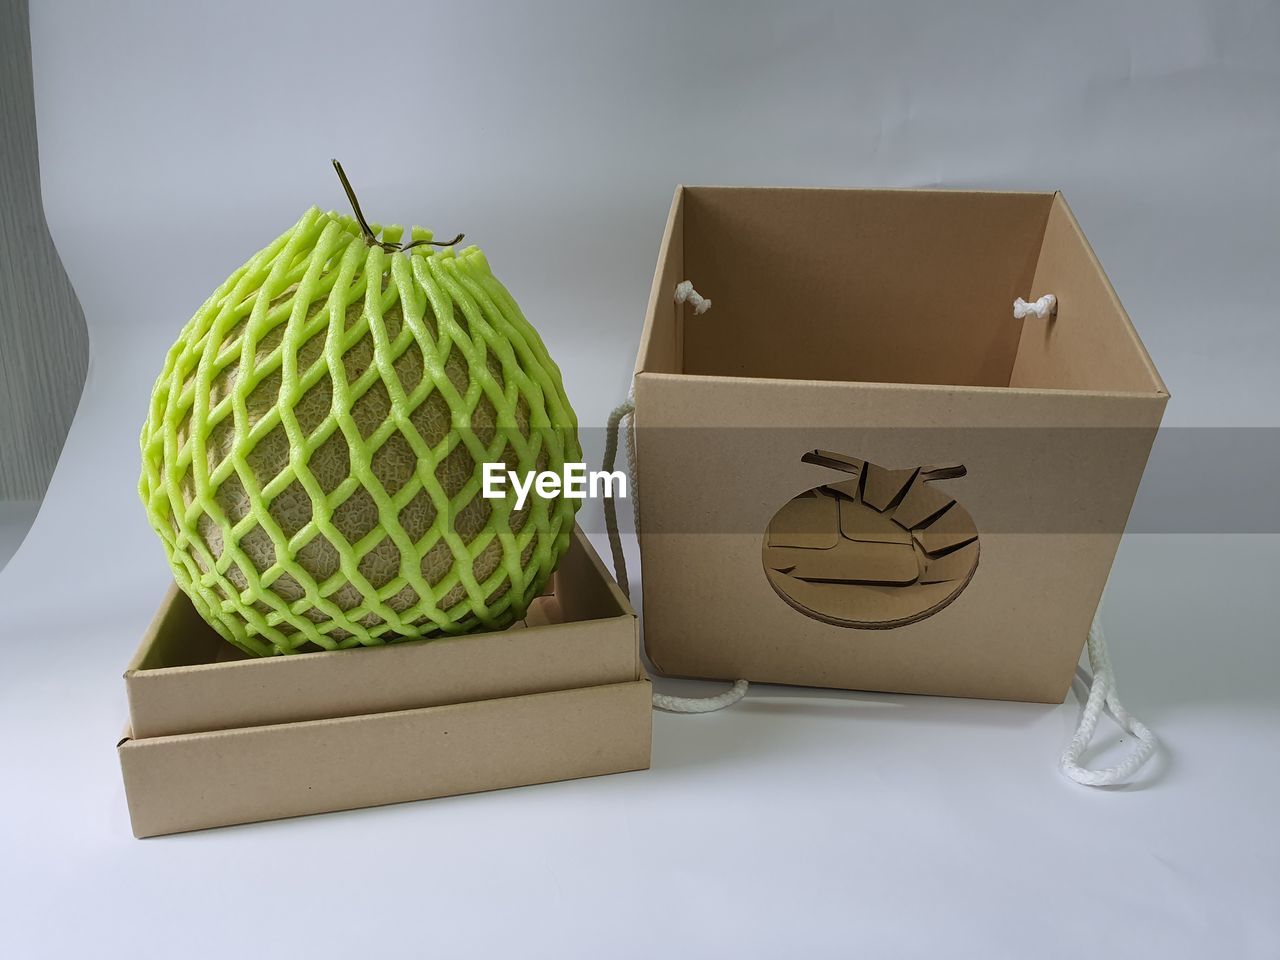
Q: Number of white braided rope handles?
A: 2